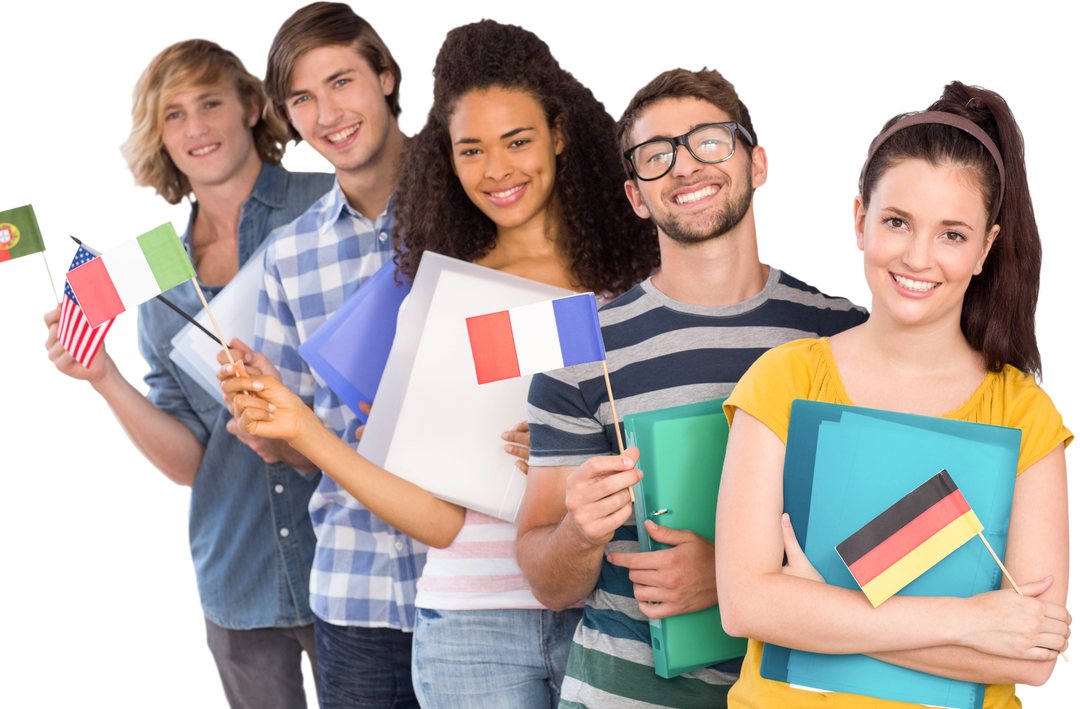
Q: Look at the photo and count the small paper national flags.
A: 5